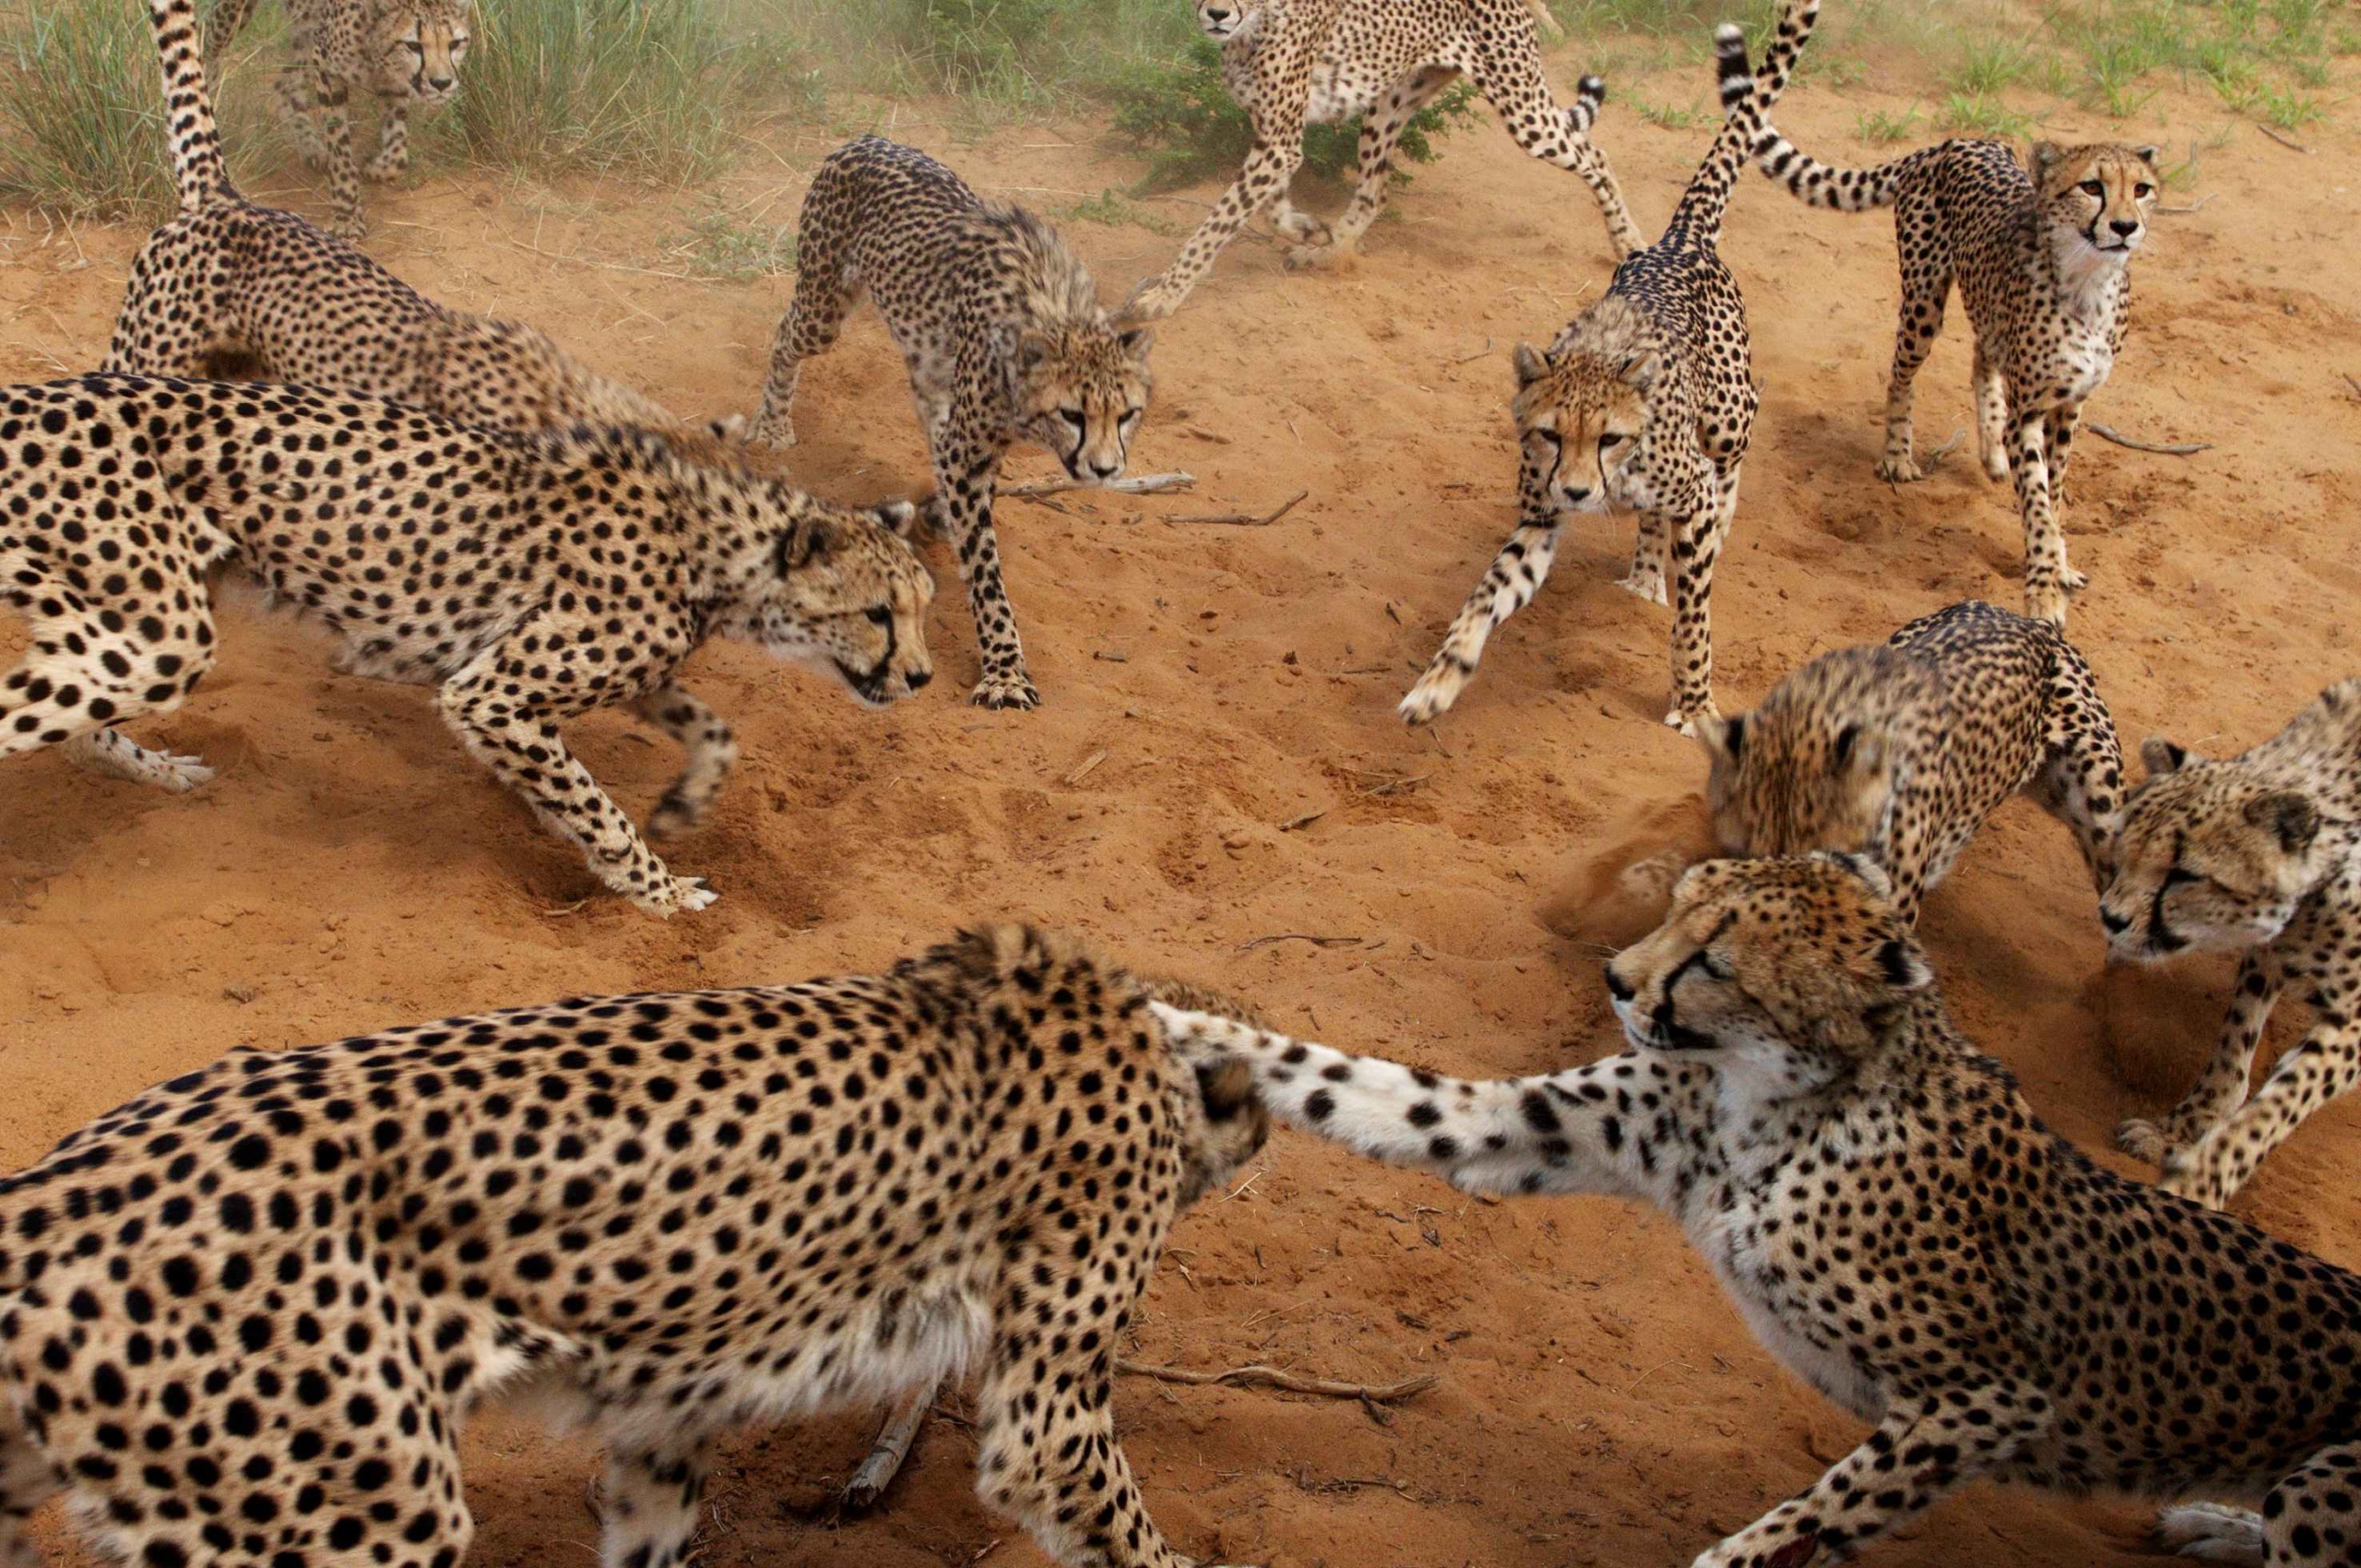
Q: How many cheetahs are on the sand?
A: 11